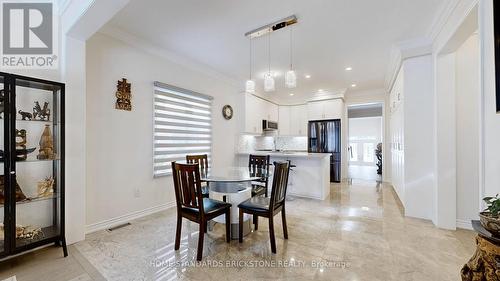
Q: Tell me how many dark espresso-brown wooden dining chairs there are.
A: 4